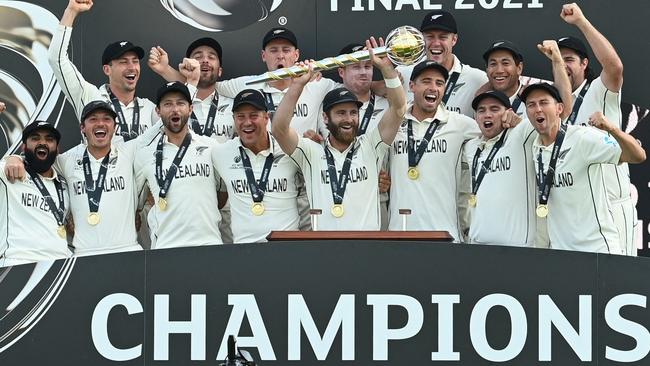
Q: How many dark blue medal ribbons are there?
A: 15